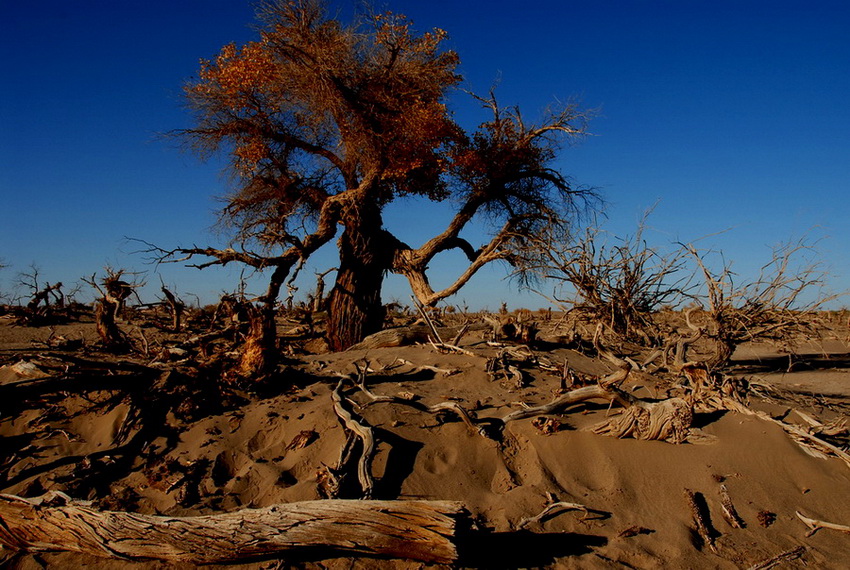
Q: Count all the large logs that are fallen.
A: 1